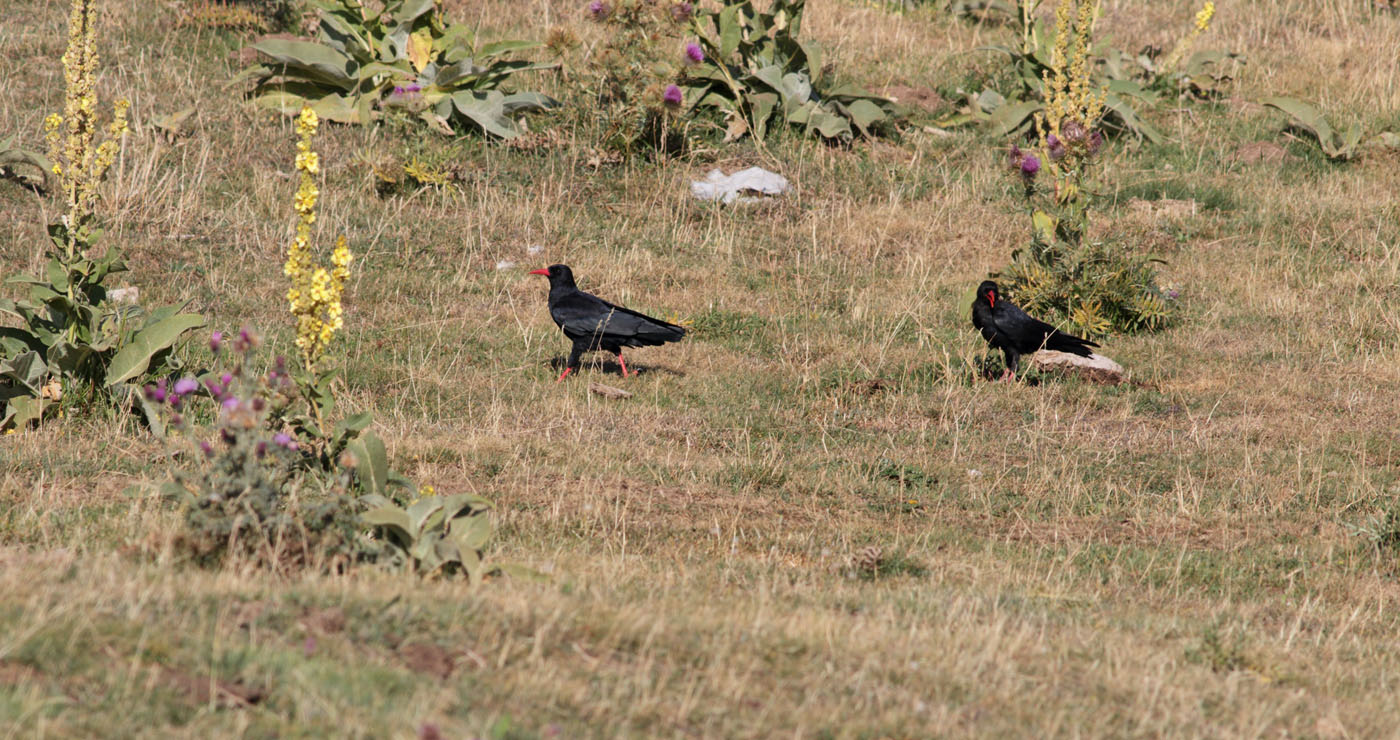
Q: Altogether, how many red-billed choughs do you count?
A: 2